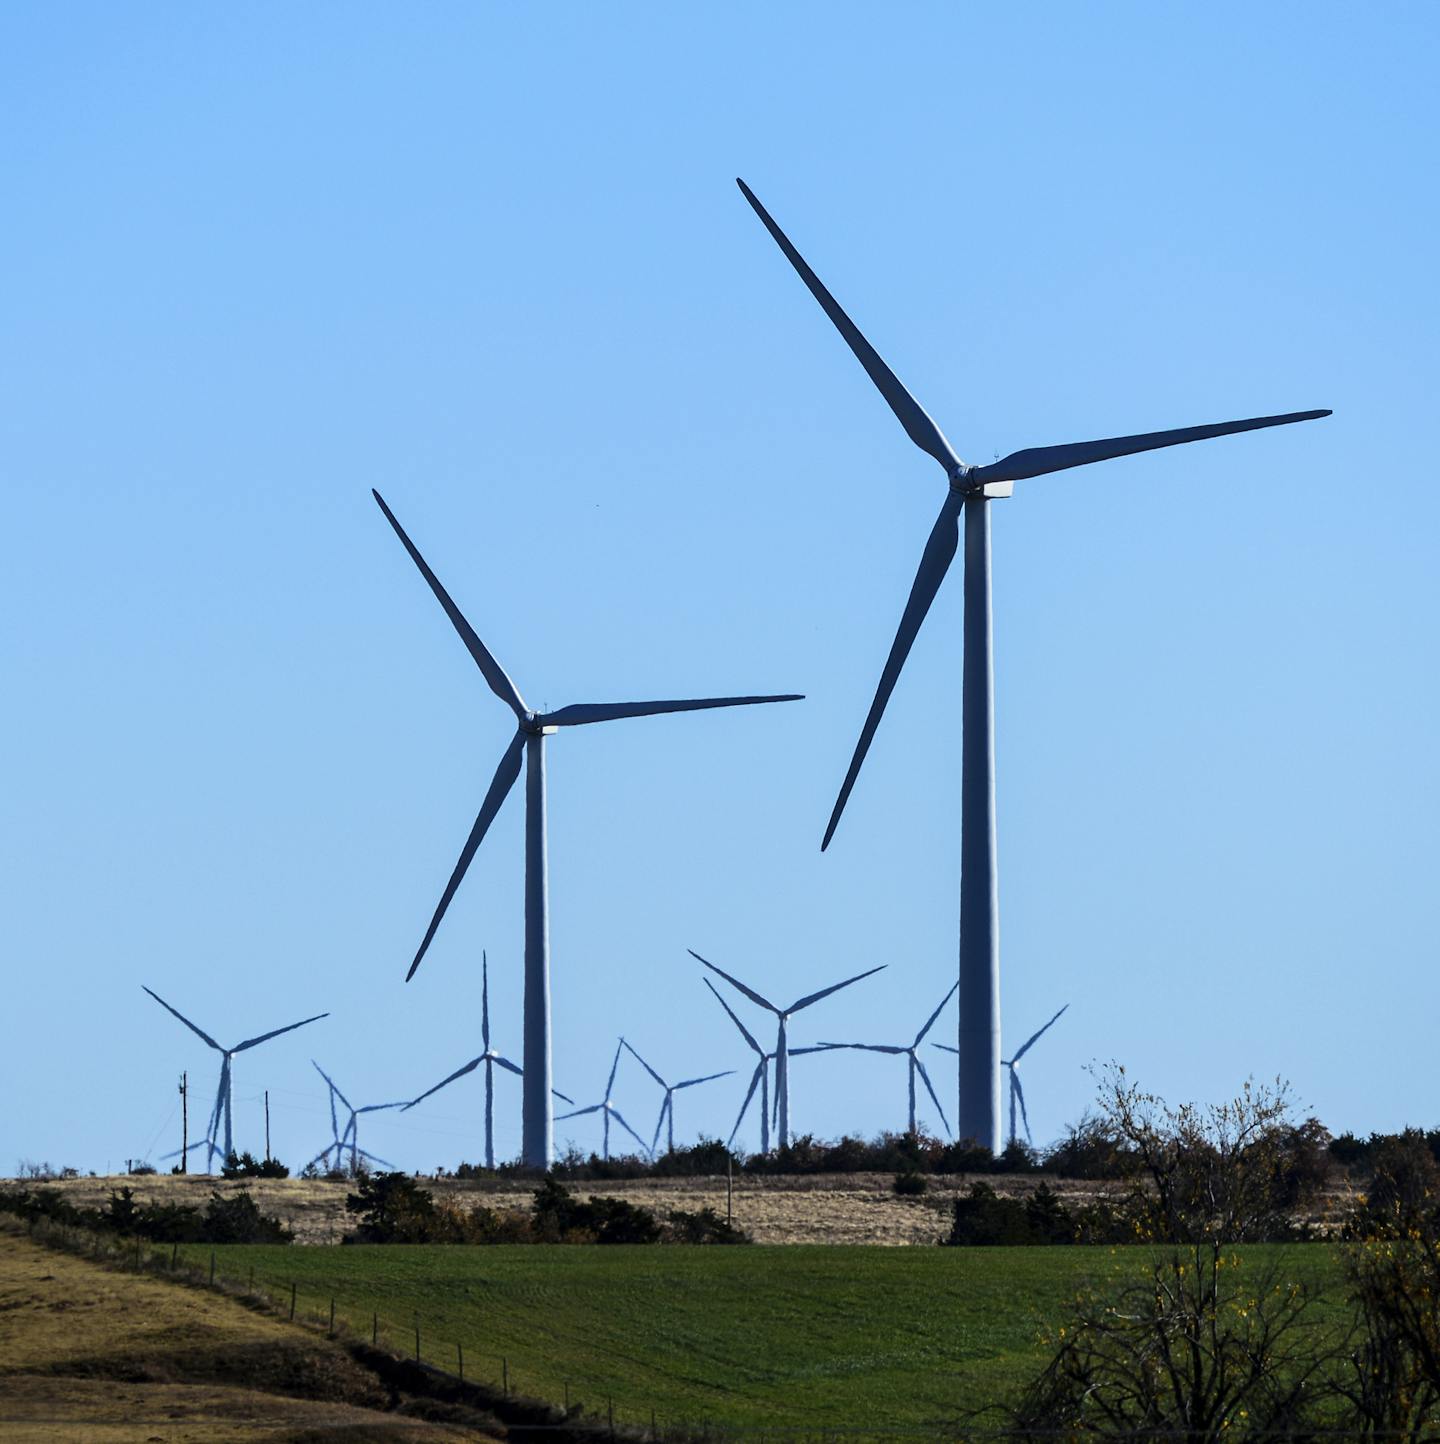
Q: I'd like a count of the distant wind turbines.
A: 11